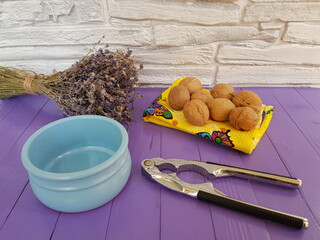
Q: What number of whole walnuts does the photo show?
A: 8